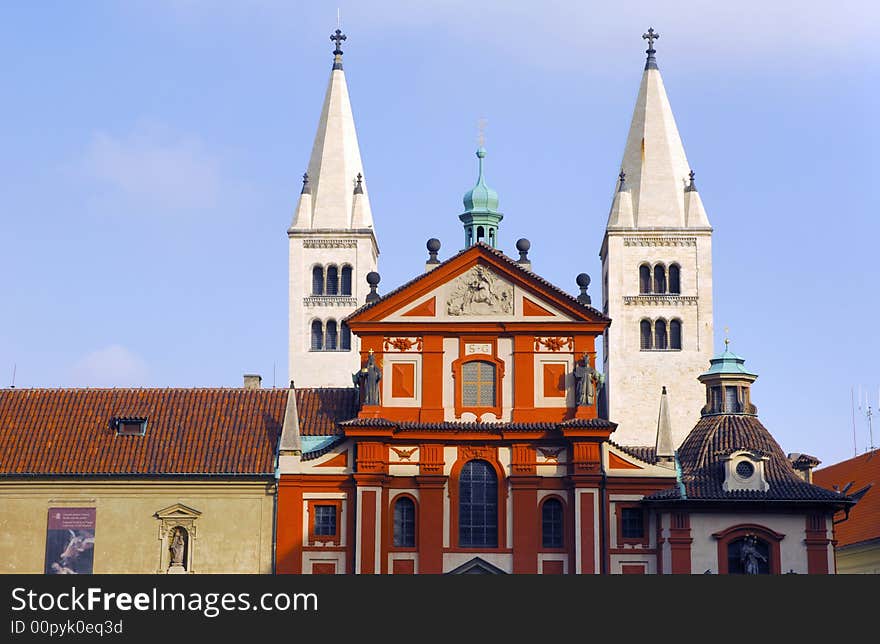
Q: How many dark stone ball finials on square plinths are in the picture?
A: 4